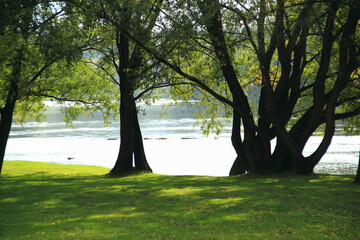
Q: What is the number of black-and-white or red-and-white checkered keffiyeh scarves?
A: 0